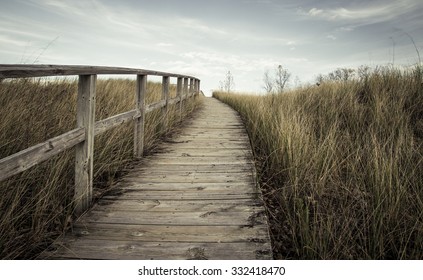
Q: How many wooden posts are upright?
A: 8